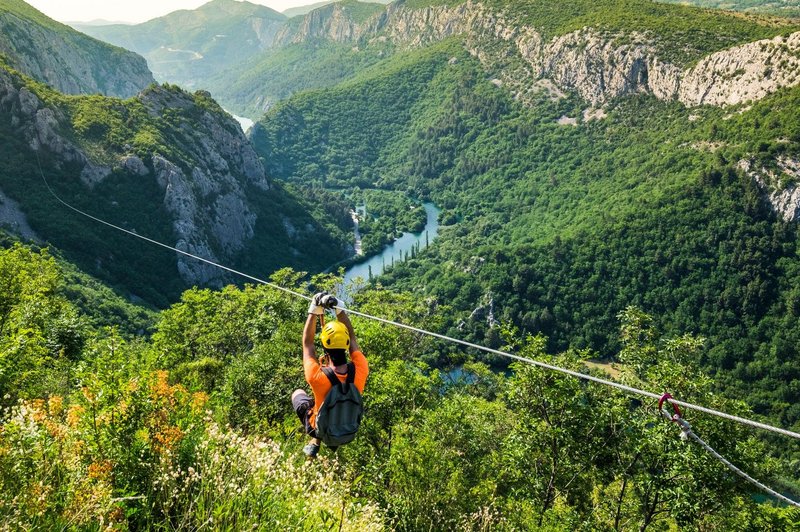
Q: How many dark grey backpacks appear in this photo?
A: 1